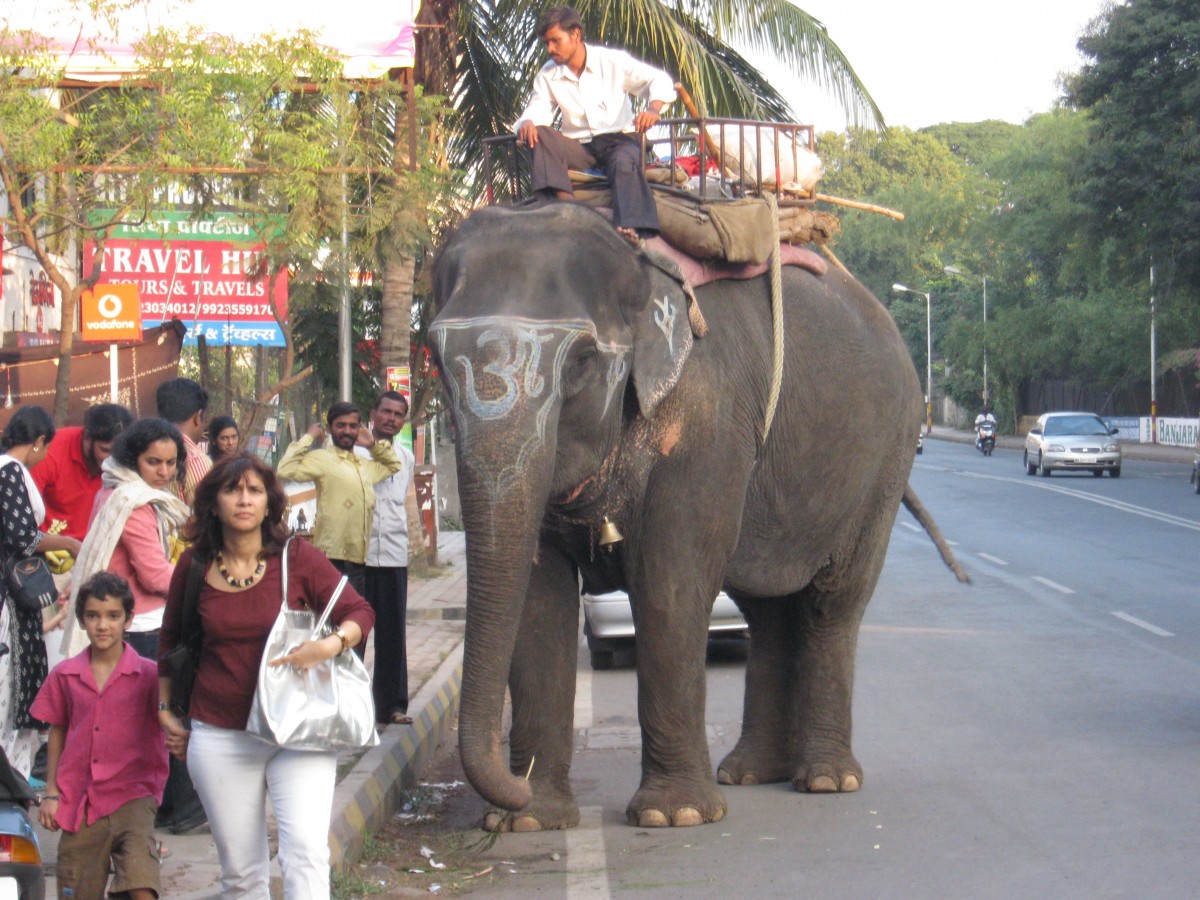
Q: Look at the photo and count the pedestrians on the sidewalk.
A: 9